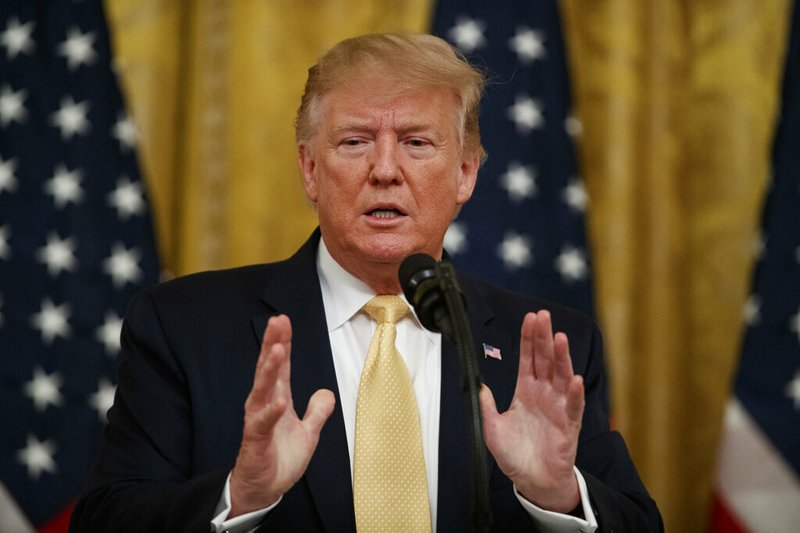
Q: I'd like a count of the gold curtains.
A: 2